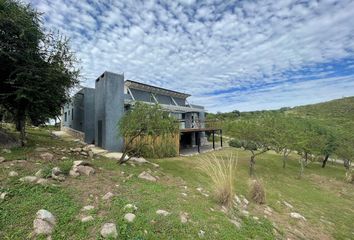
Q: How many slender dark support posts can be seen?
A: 3